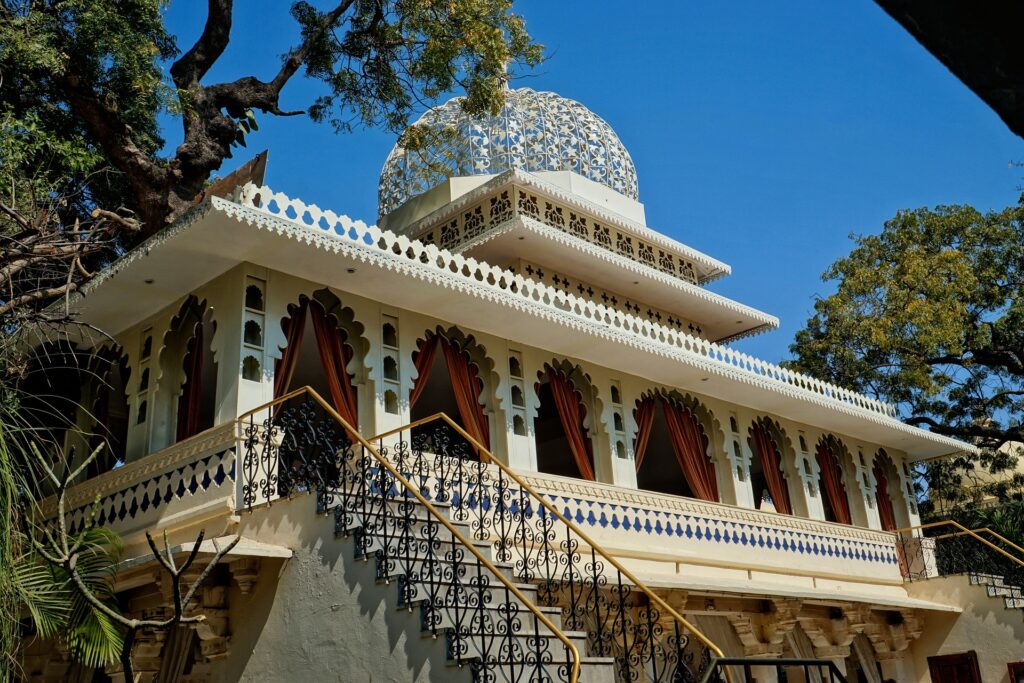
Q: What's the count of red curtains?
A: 11